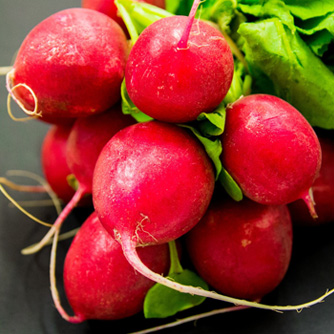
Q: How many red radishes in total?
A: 10